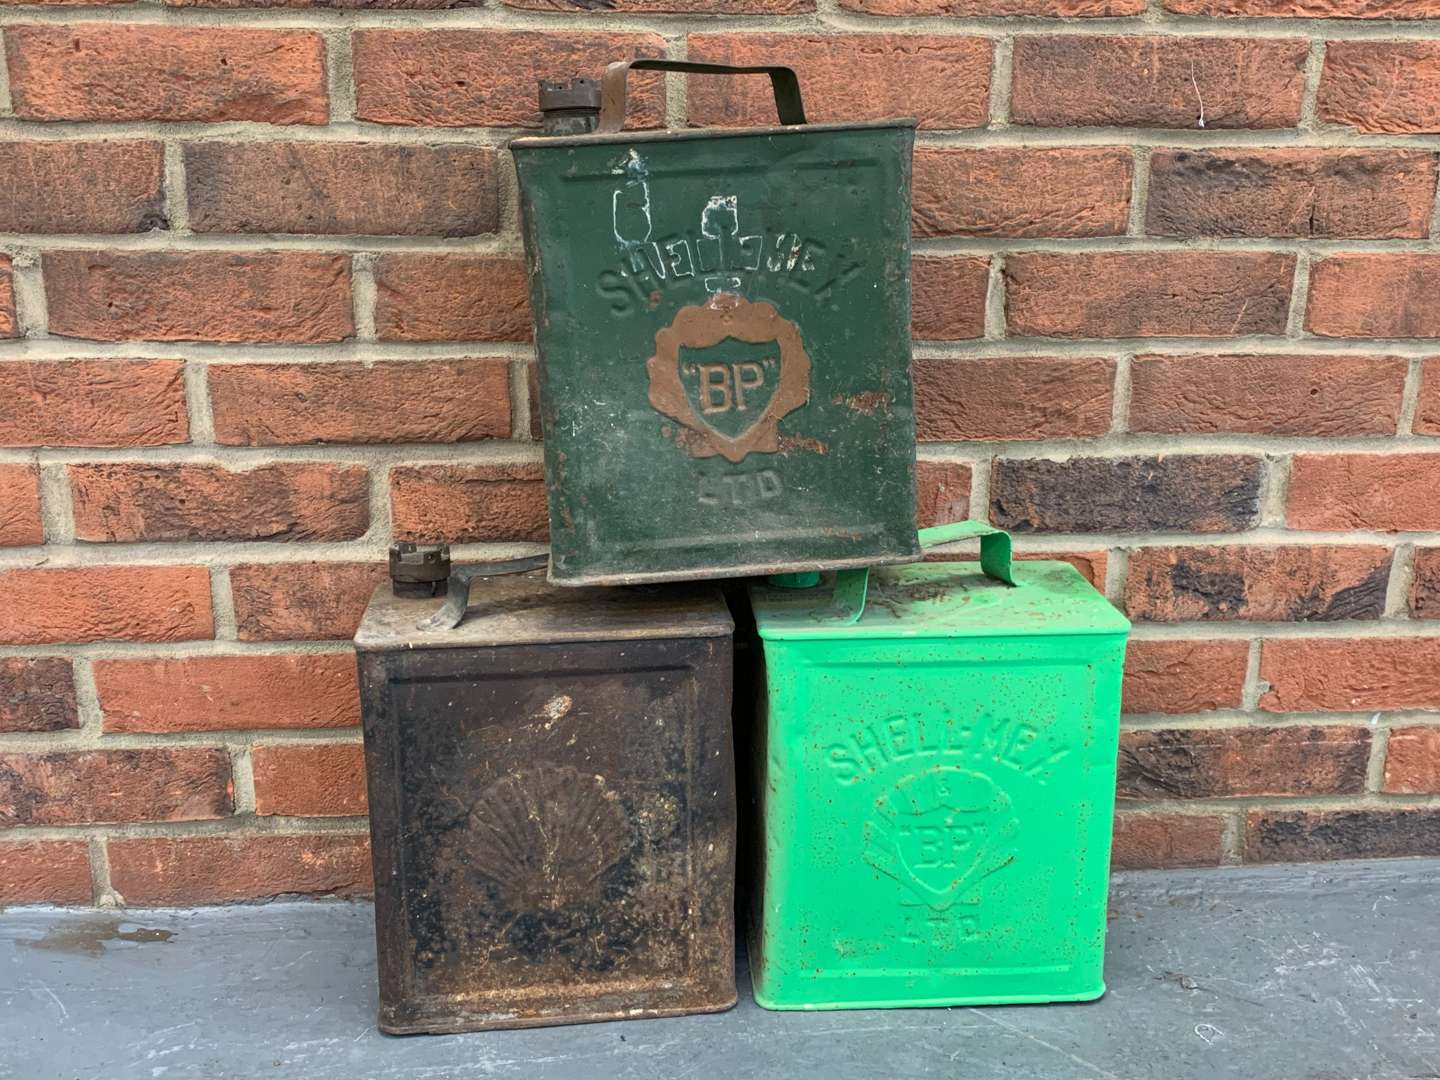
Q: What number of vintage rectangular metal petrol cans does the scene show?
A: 3